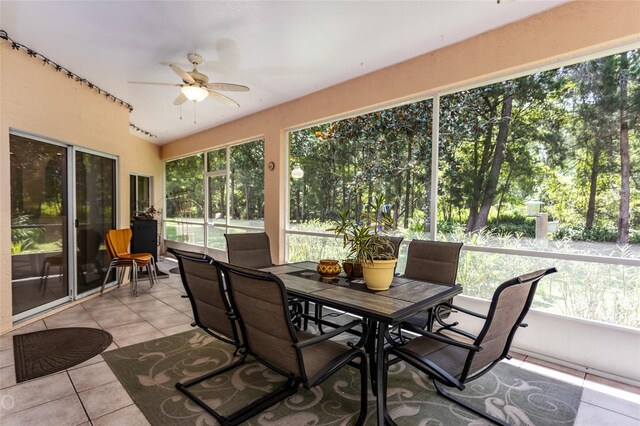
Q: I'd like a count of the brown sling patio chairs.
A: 6